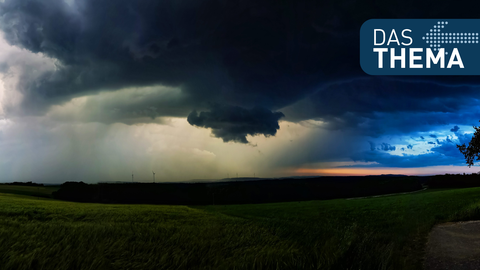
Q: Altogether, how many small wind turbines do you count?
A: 2